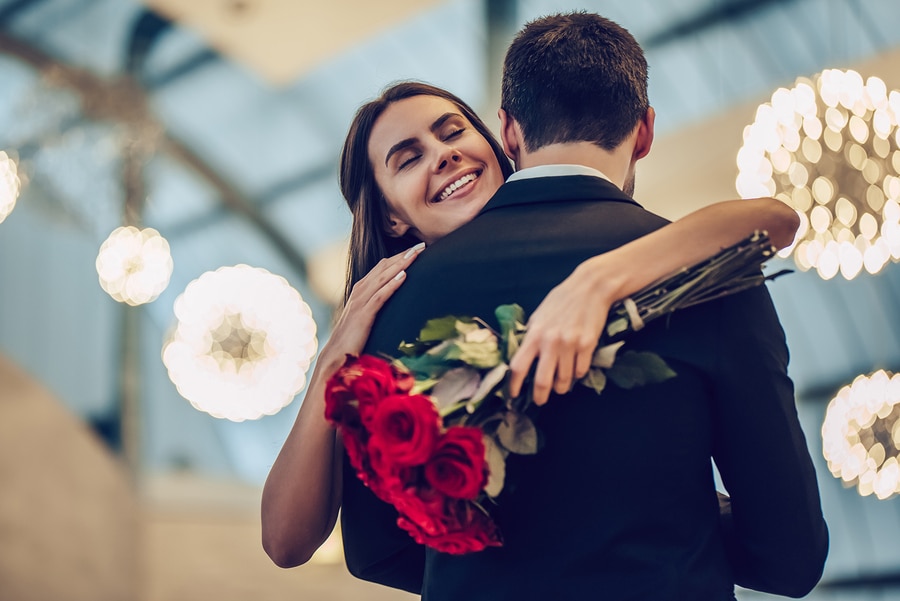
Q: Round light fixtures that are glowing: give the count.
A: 5